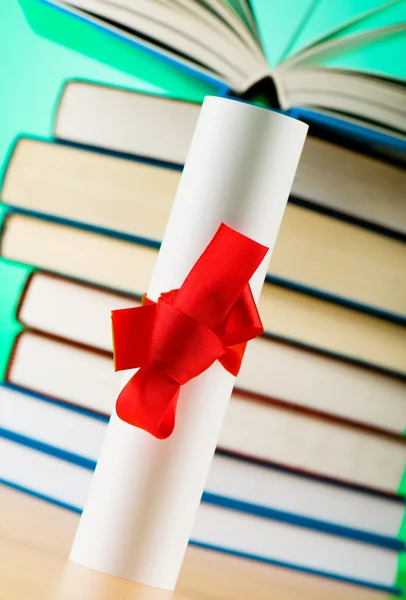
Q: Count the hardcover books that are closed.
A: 7